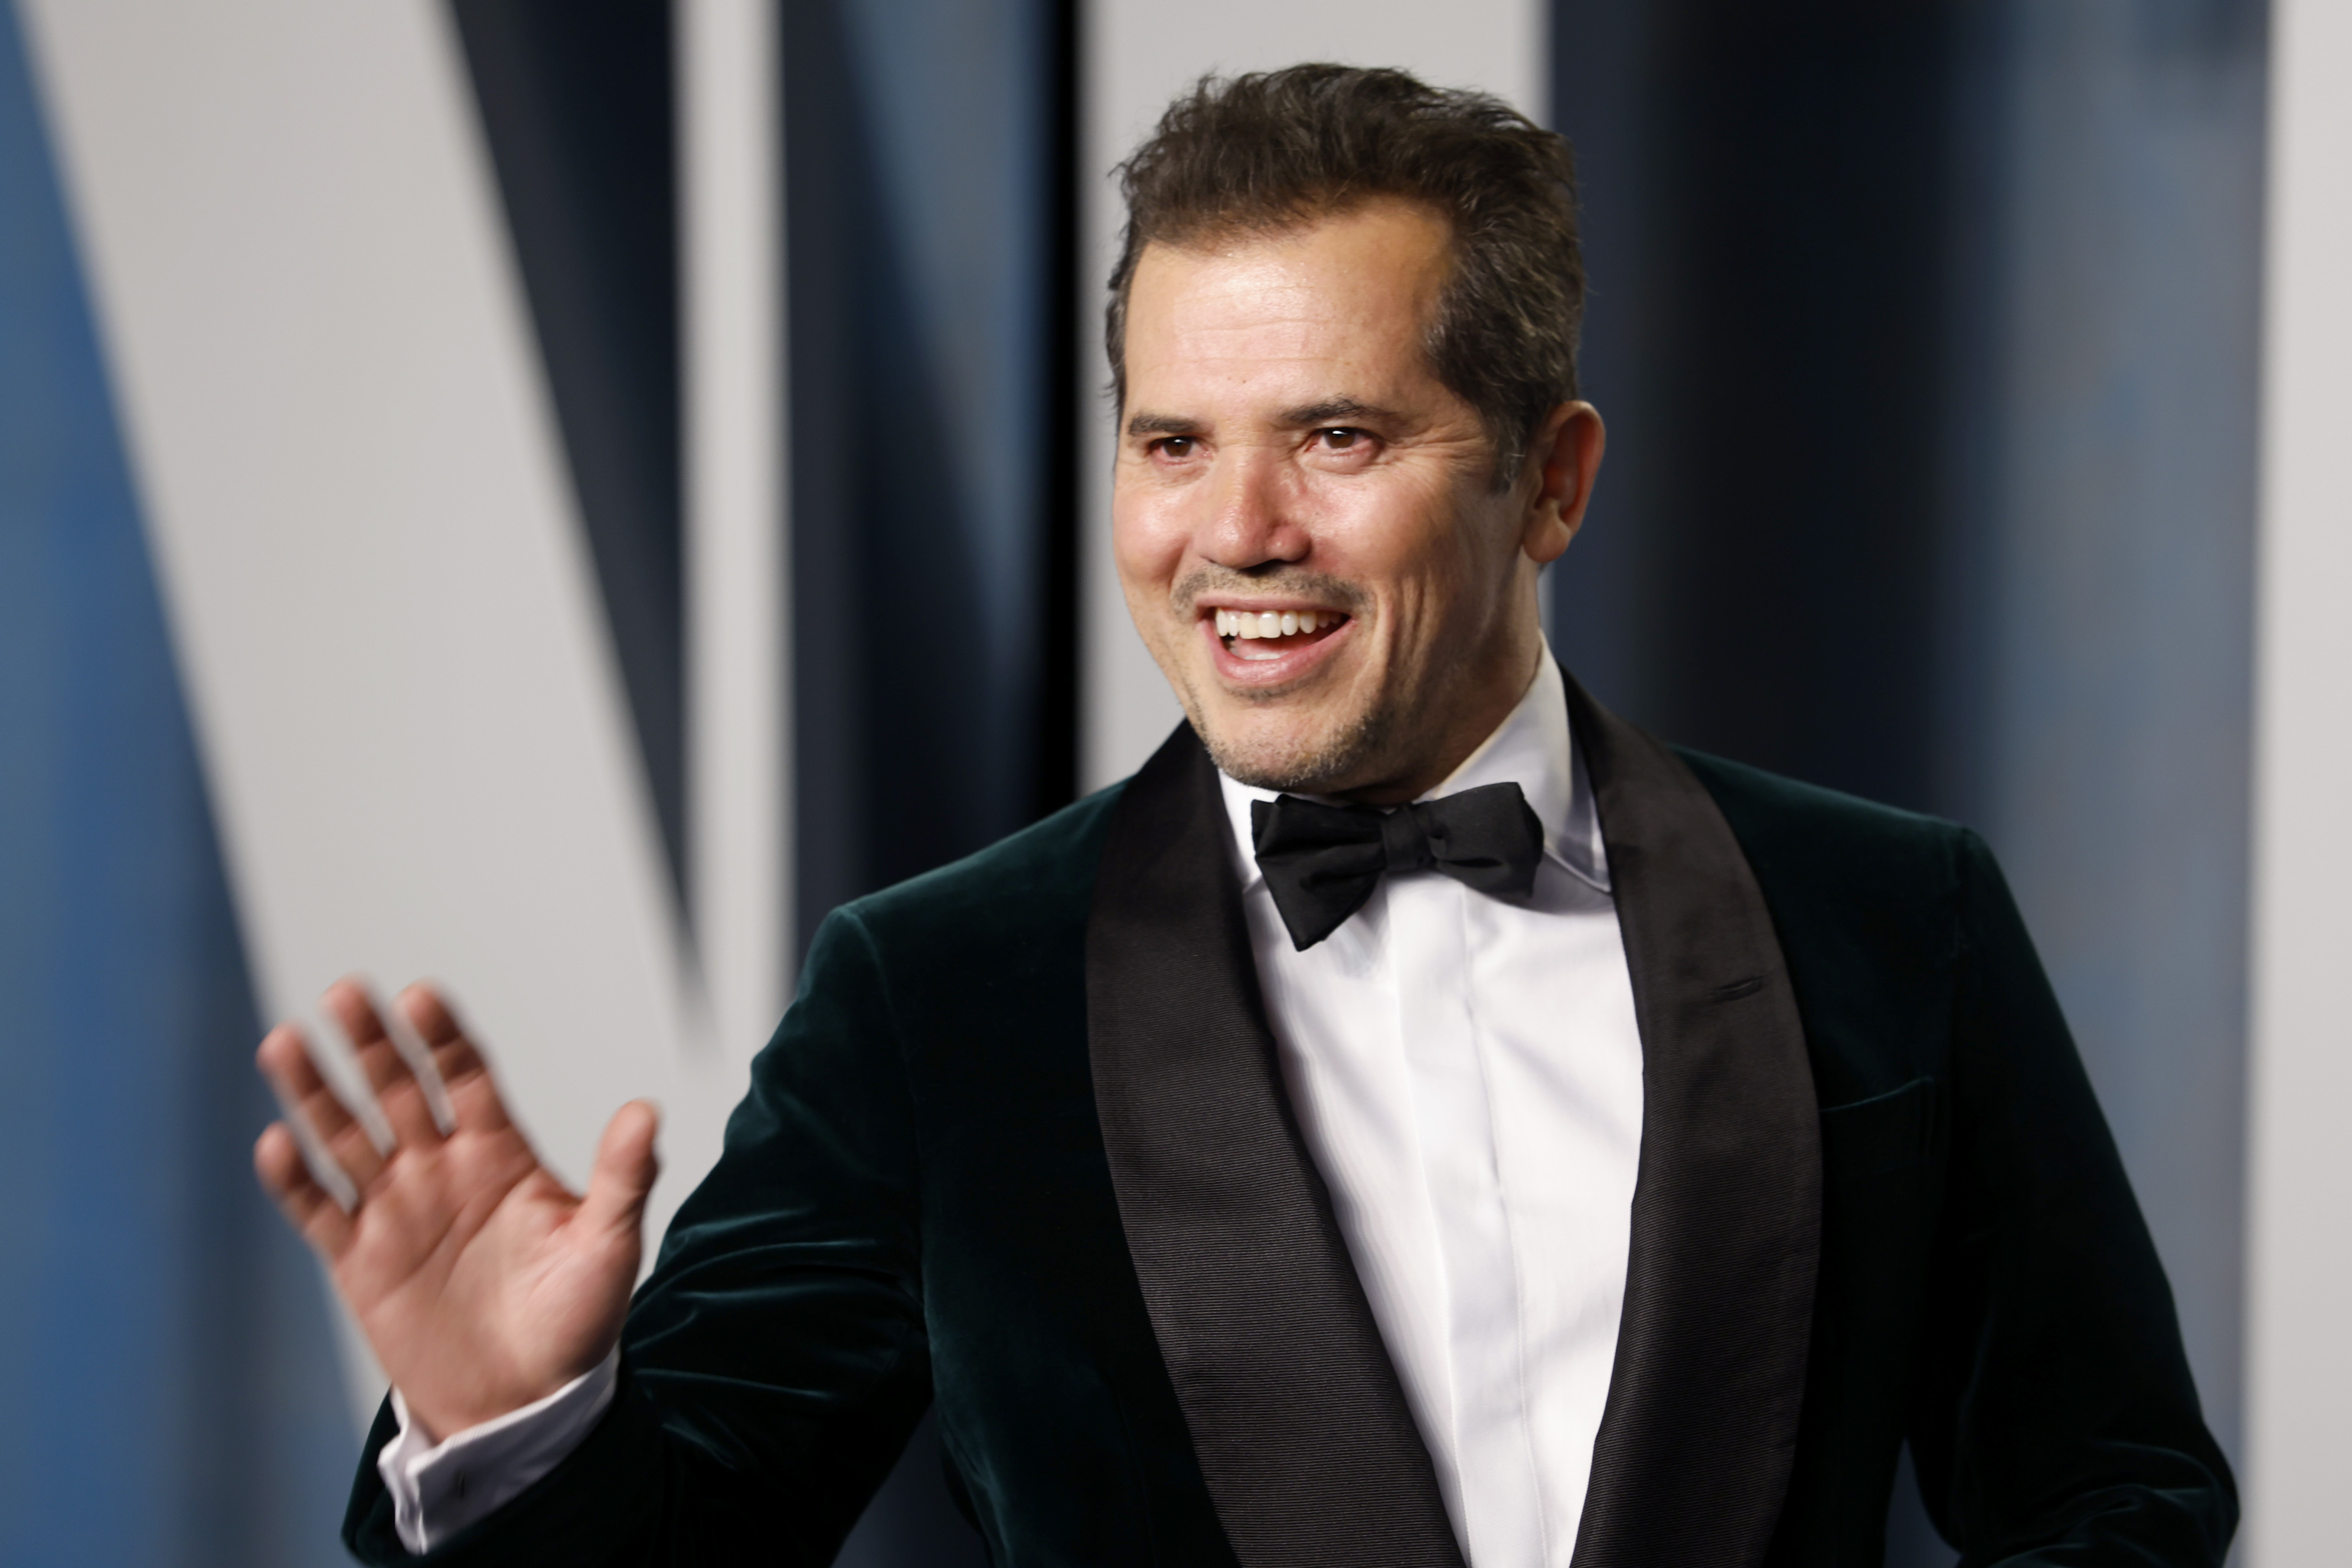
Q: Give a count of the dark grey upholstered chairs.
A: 0